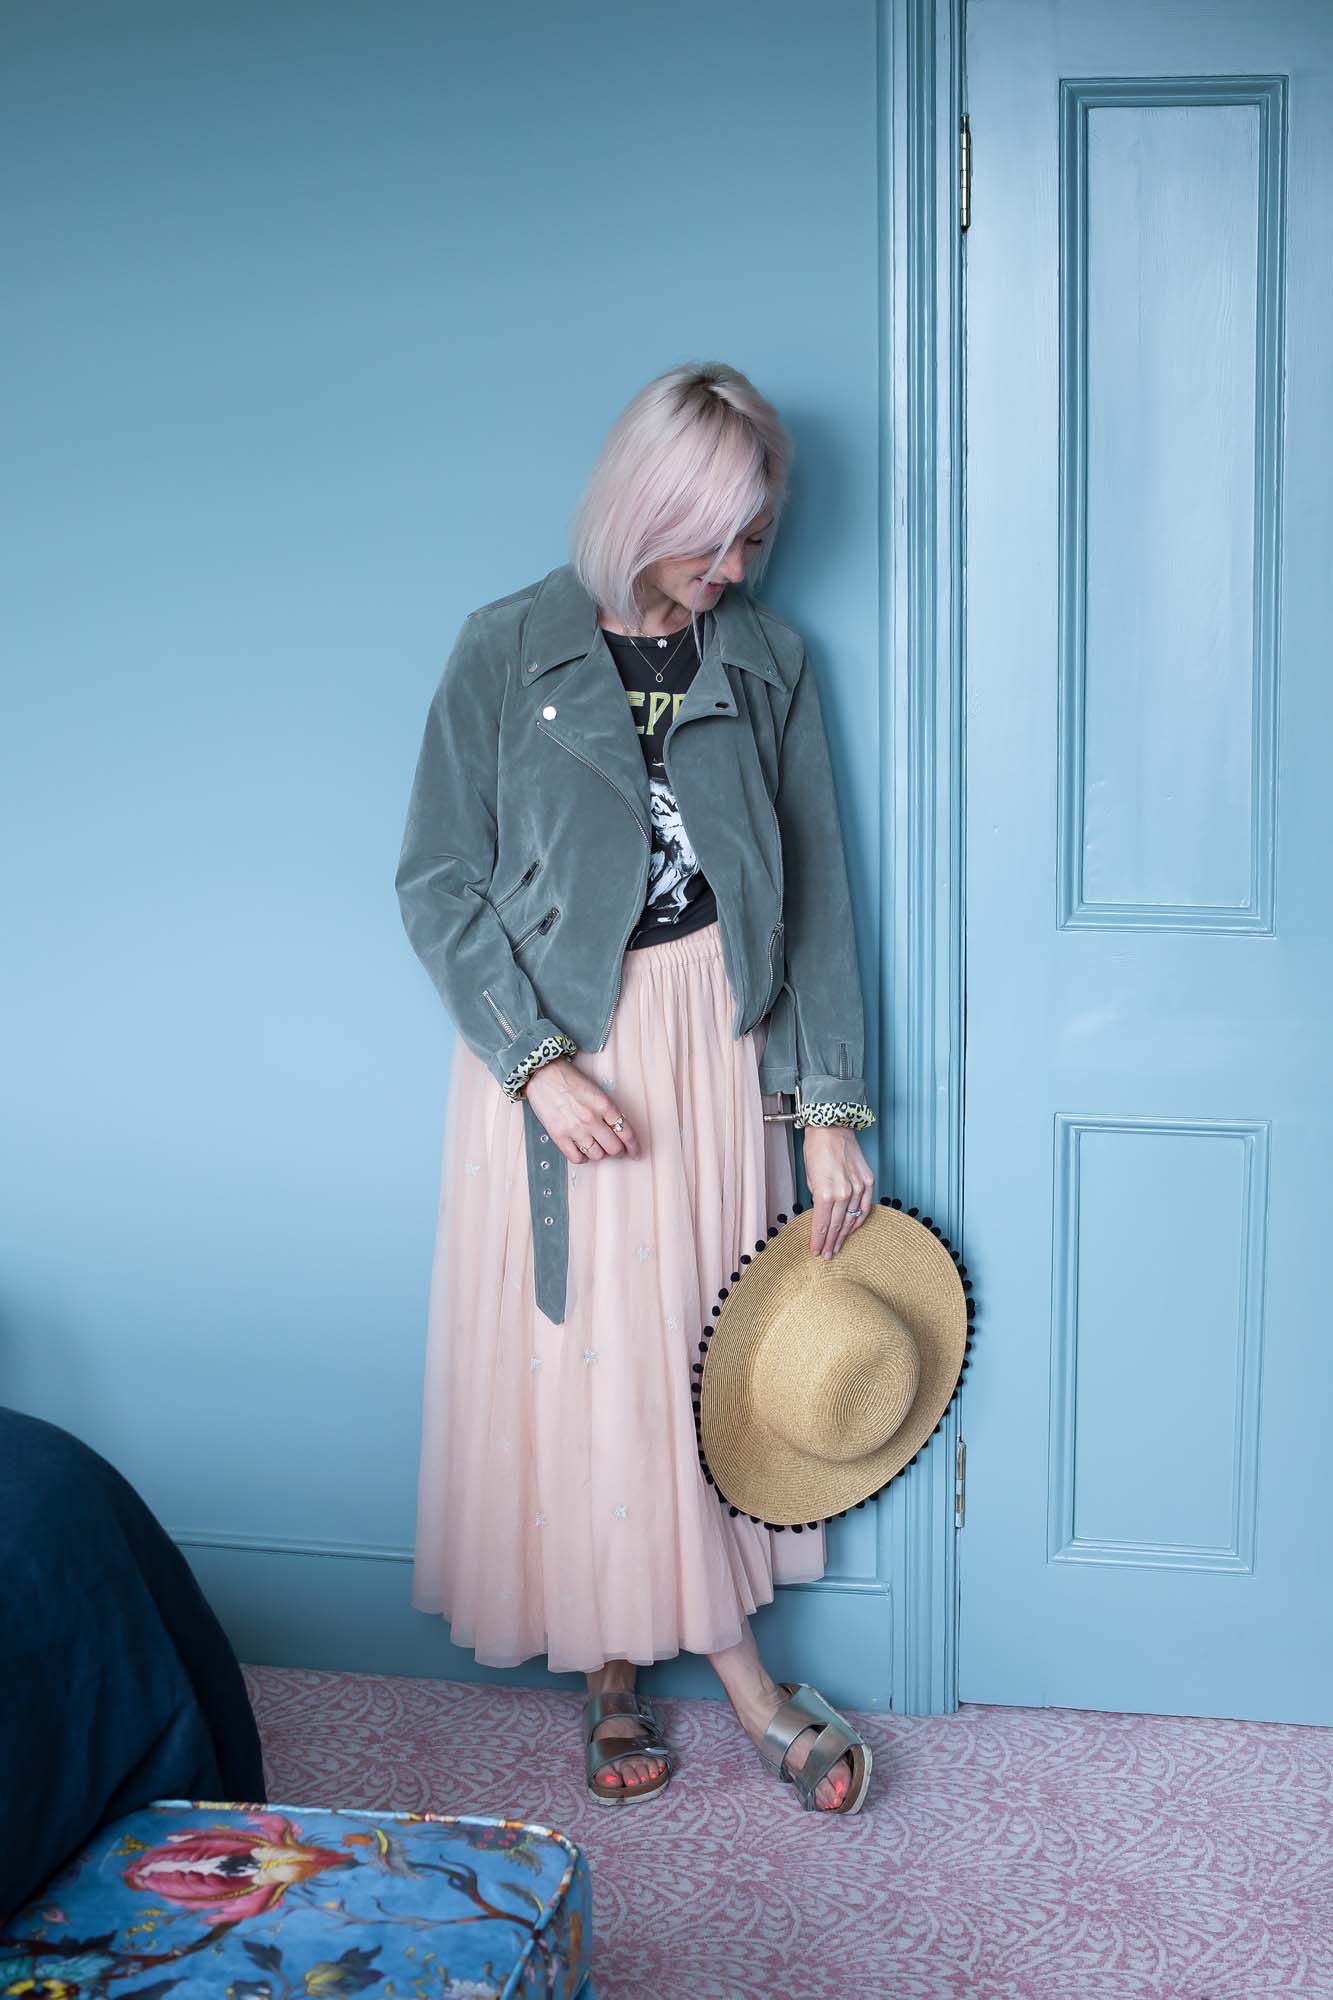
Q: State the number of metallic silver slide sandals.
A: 2